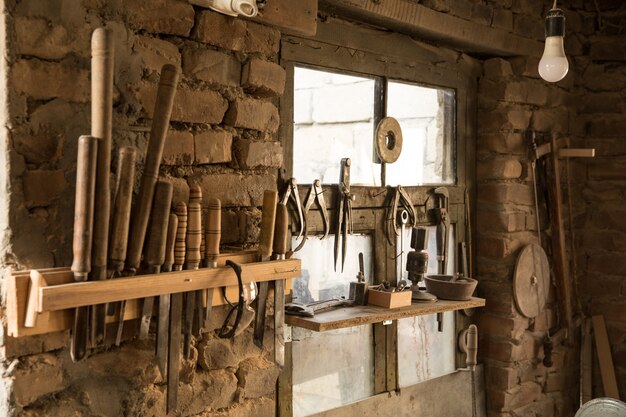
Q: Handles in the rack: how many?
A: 12